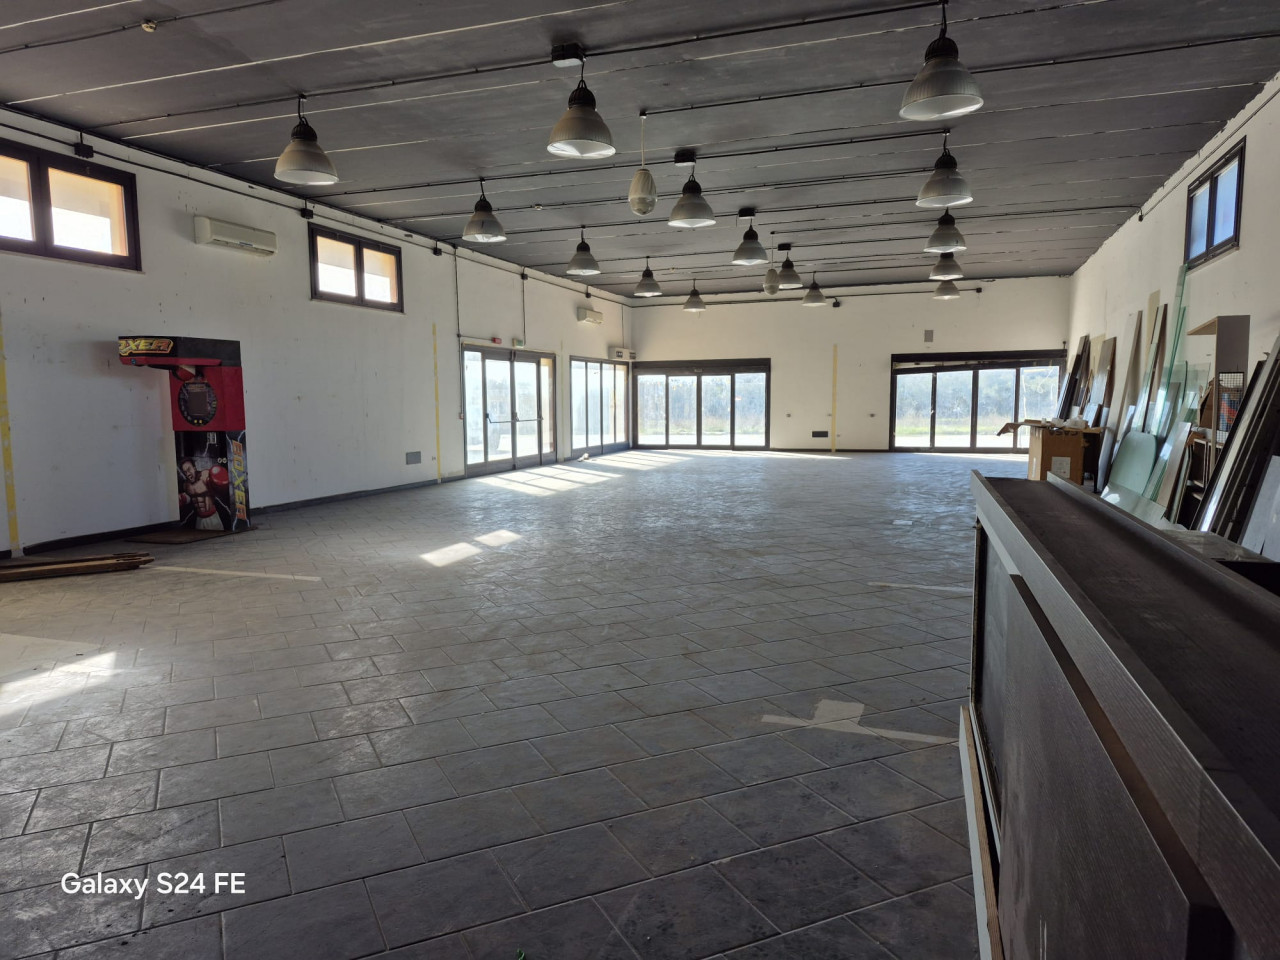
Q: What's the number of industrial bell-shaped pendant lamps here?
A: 15